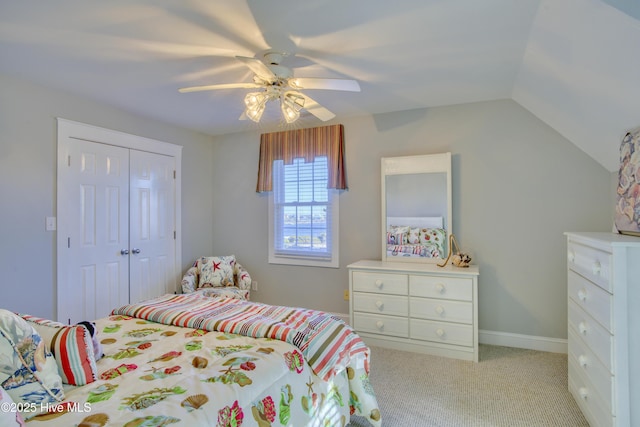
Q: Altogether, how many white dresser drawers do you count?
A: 11